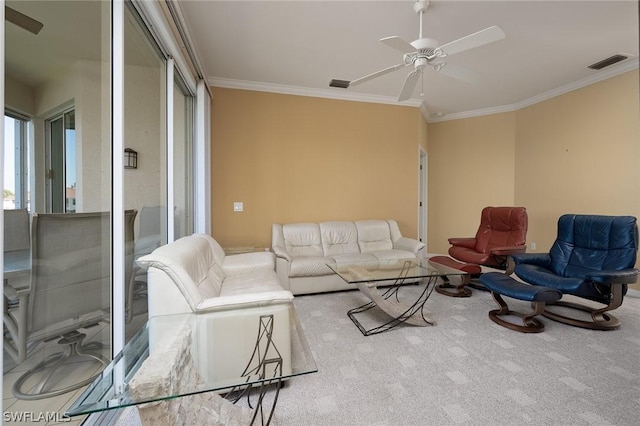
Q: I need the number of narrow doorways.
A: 1